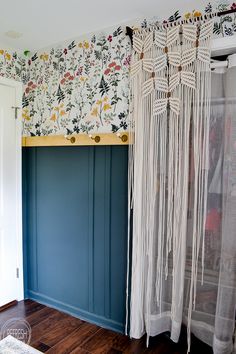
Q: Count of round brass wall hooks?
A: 3